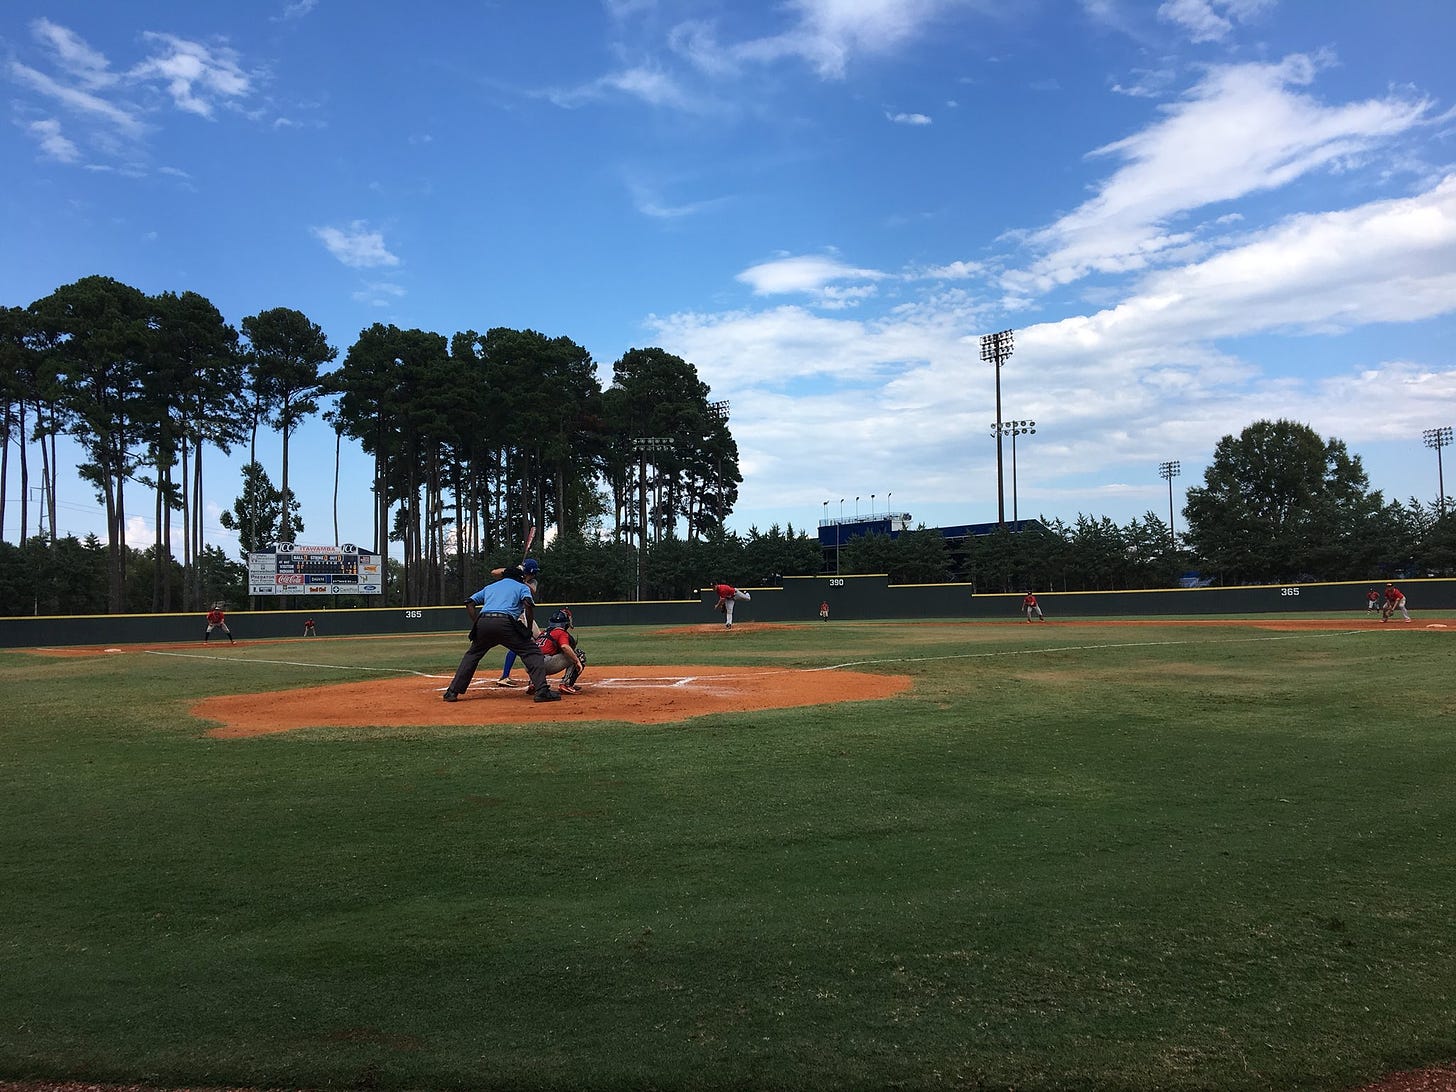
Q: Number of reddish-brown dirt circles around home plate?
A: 1